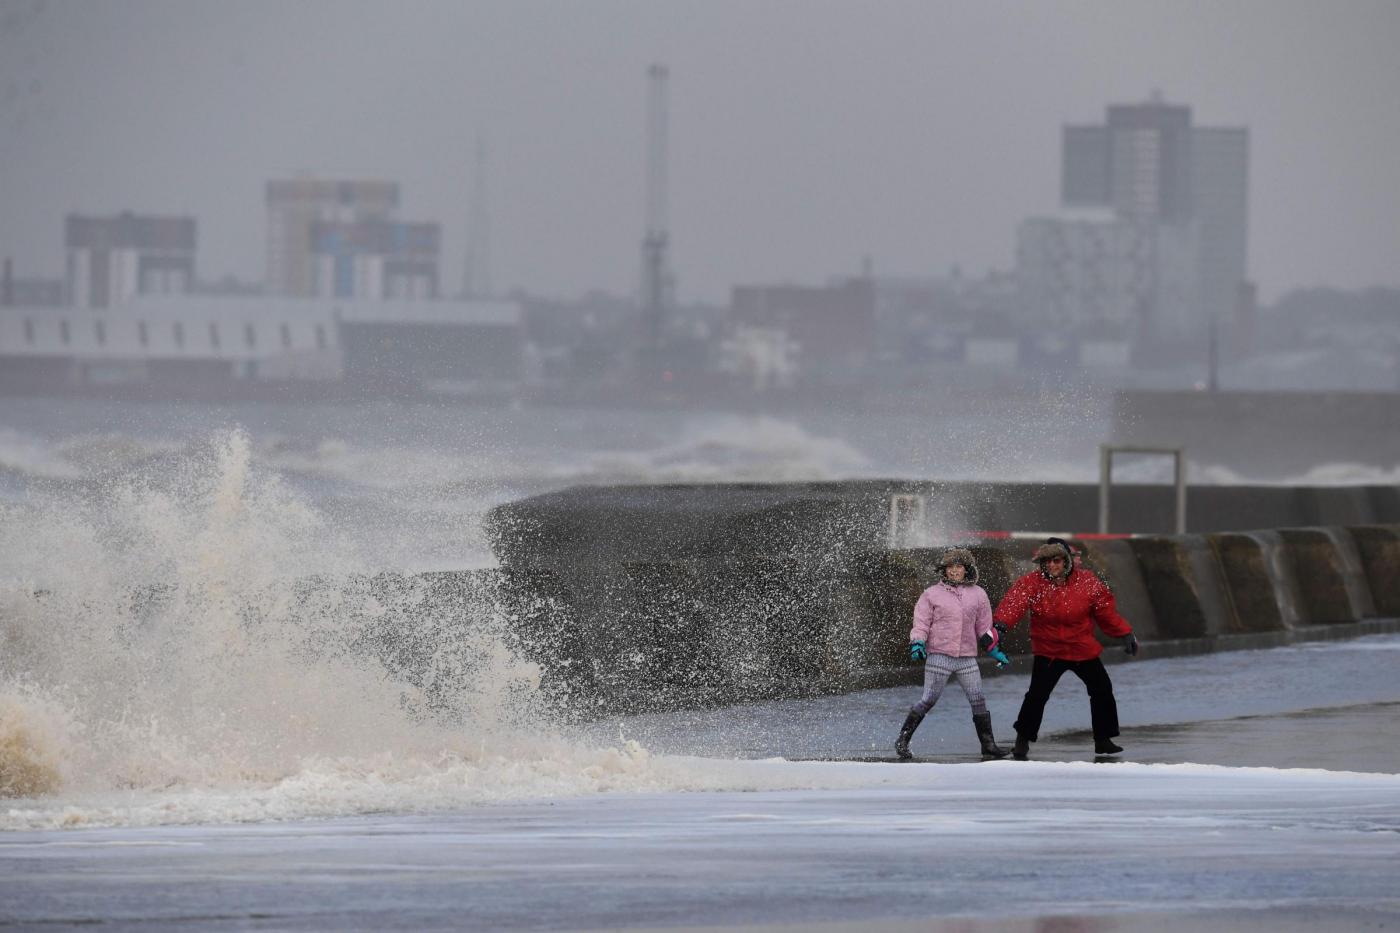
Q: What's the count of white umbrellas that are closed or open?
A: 0